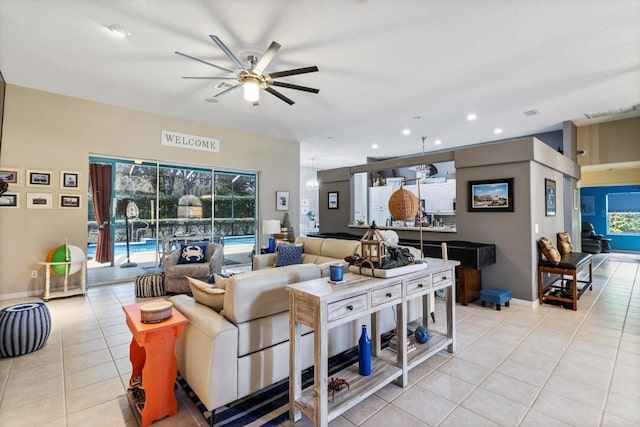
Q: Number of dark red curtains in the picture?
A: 1